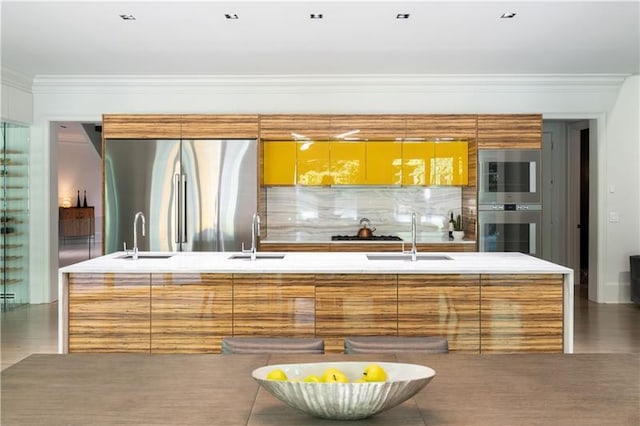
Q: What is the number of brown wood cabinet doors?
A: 12